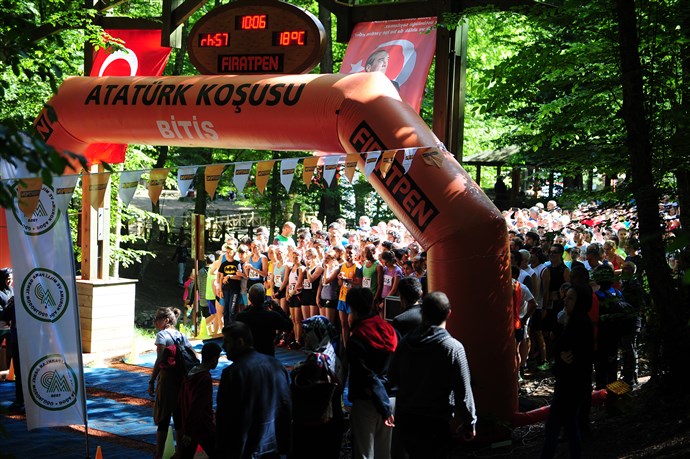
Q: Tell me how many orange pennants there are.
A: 9